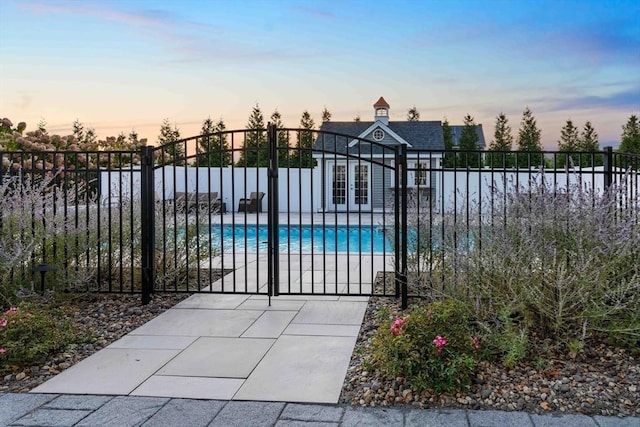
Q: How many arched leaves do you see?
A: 2